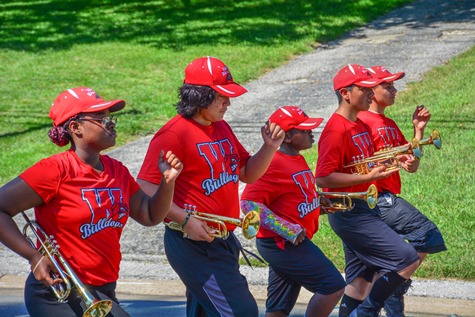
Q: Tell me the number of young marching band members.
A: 5